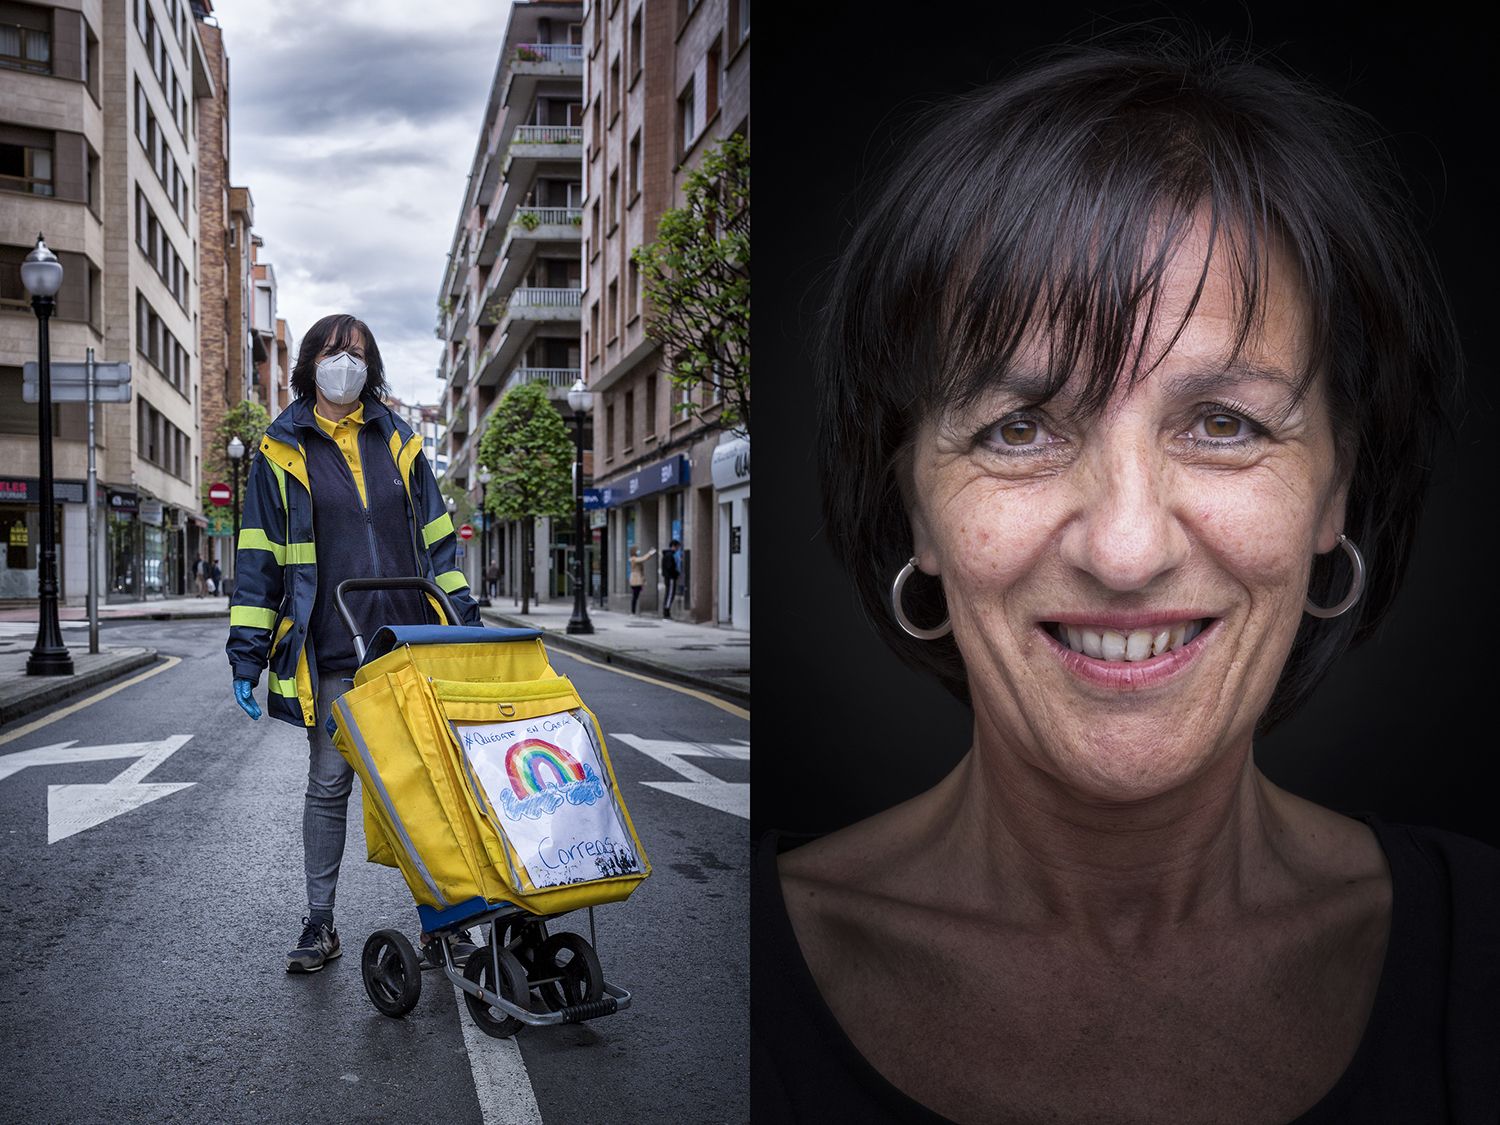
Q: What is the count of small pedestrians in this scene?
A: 5